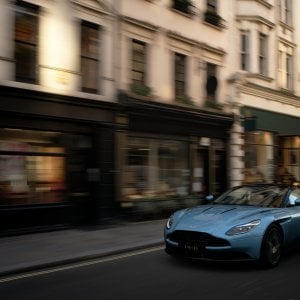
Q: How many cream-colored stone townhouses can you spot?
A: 3